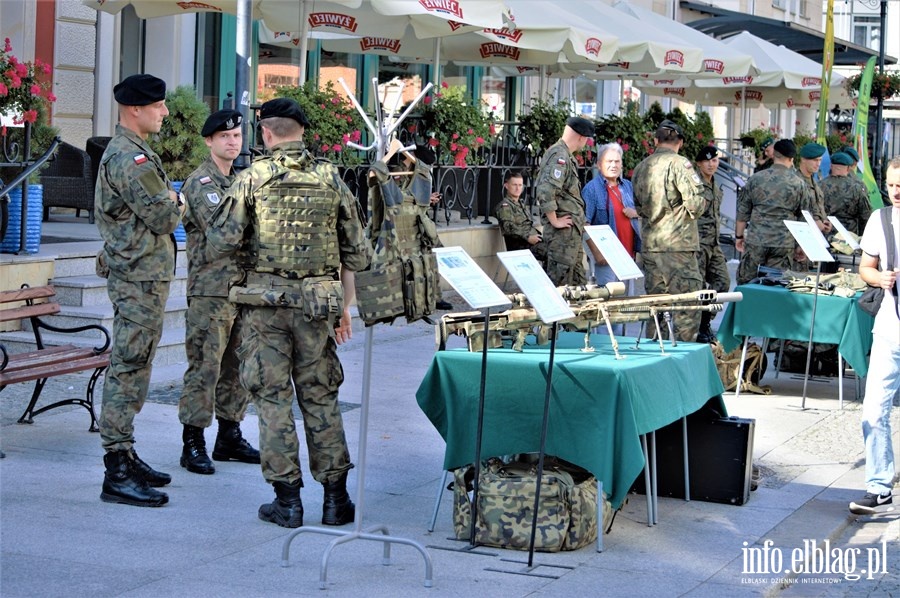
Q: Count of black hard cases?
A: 1